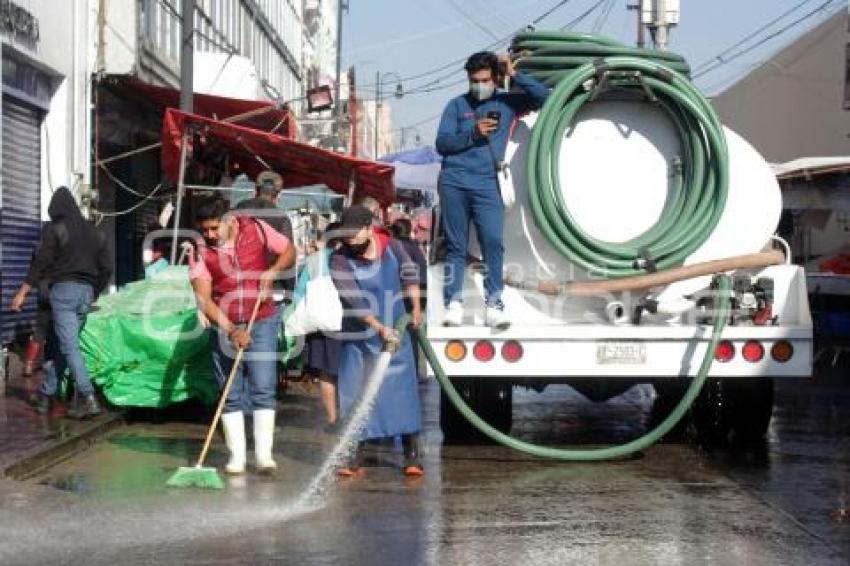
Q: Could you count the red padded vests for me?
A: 1